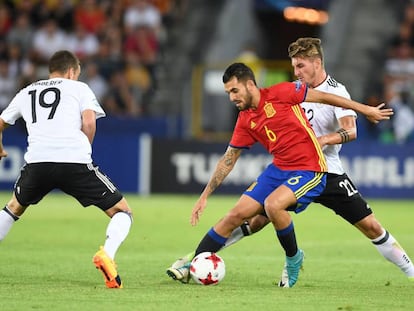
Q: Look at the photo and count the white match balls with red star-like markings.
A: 1